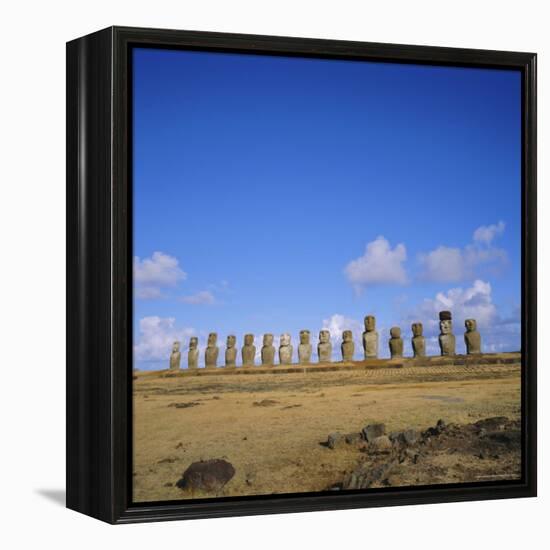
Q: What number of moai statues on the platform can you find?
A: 15